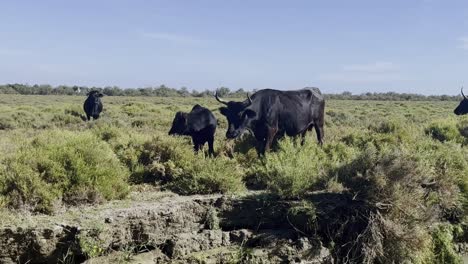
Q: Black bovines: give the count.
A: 4